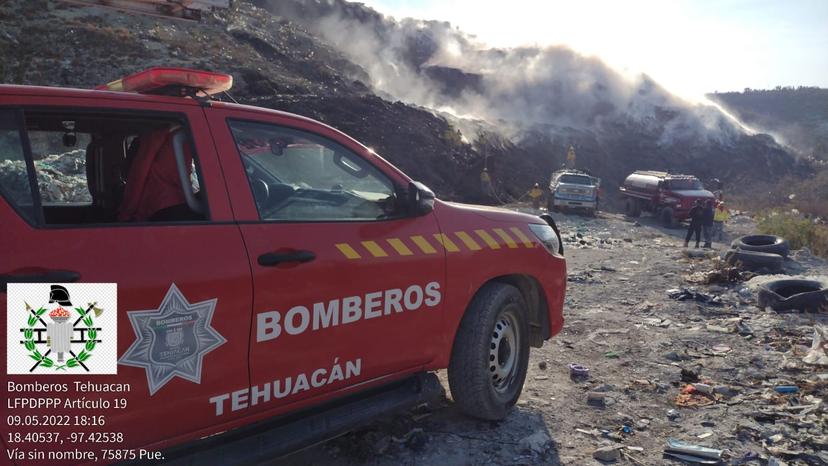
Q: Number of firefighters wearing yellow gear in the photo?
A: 4